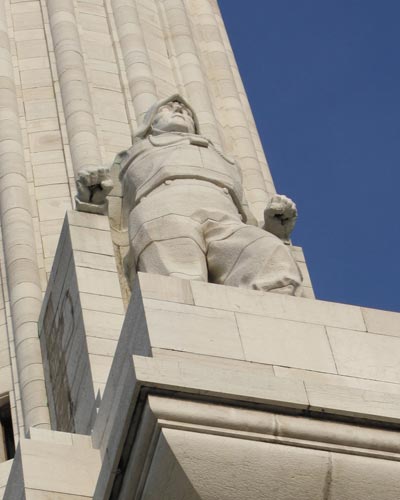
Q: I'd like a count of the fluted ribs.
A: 5